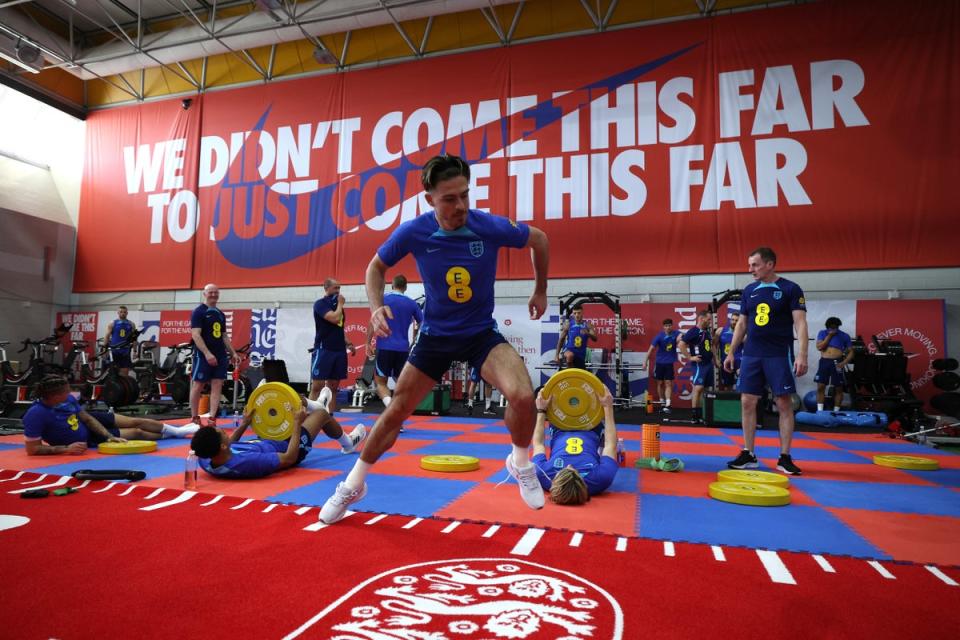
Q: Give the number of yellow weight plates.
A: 7